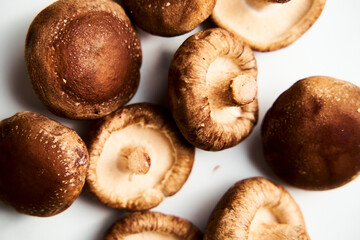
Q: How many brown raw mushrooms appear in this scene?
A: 9